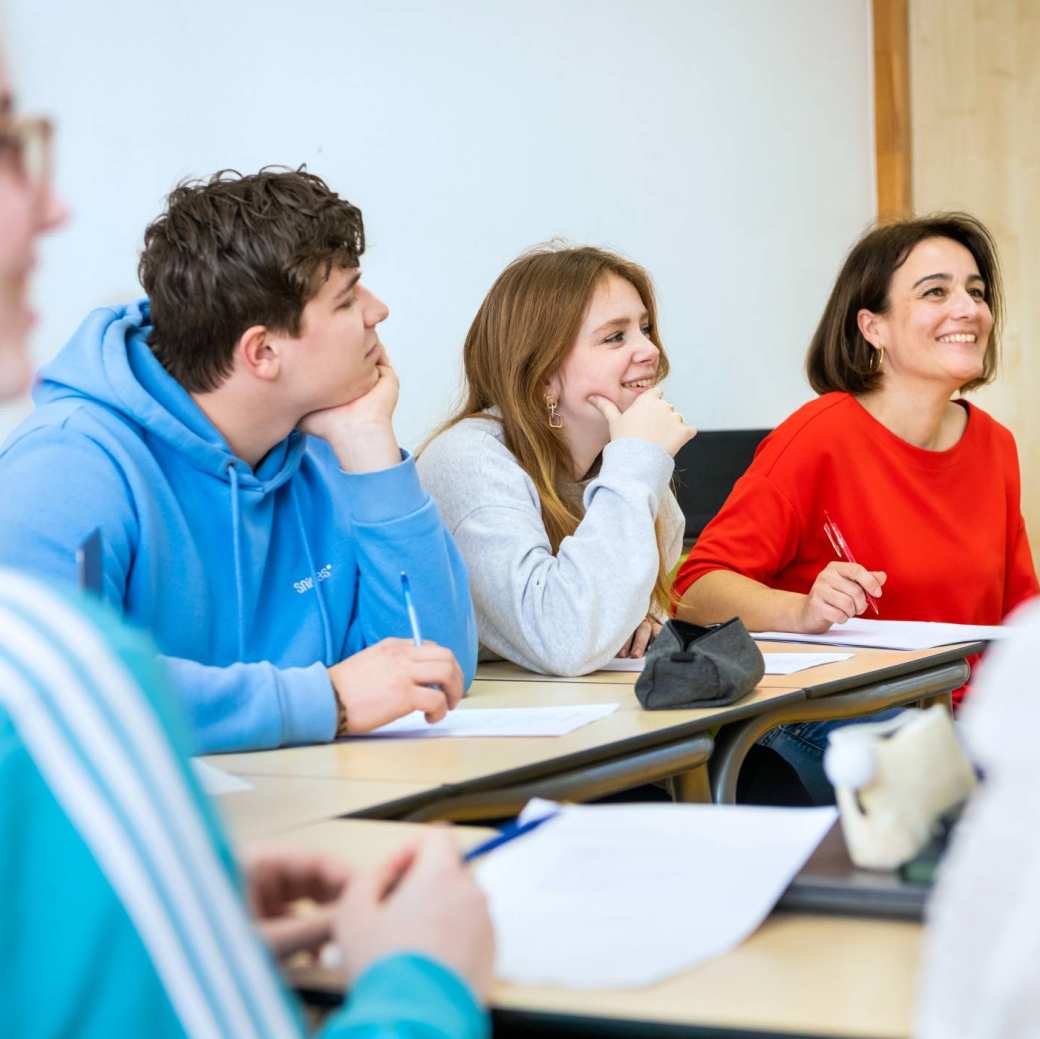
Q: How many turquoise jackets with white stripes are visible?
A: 1